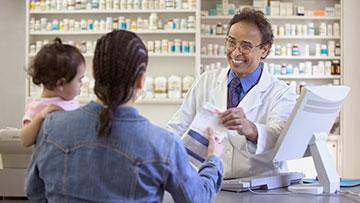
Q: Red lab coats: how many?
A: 0